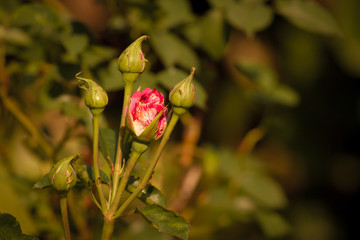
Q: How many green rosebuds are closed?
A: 4